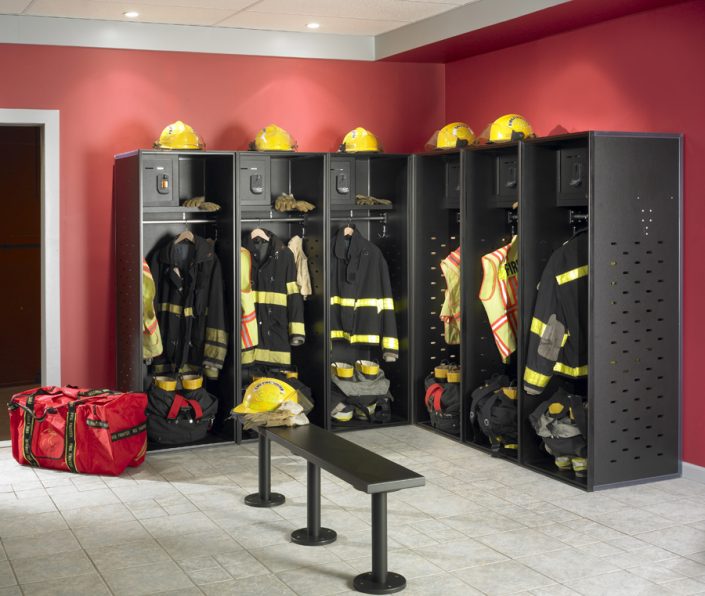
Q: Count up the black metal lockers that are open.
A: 6